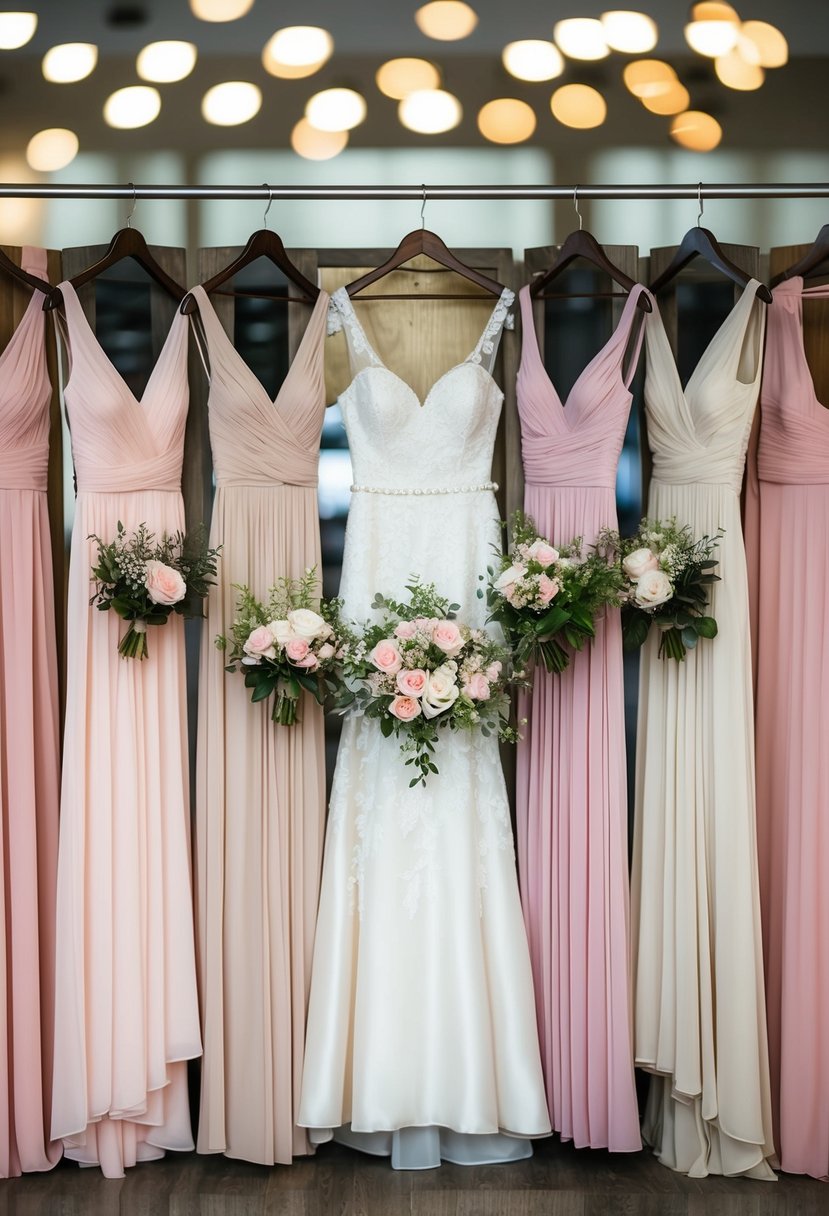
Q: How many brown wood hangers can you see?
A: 7